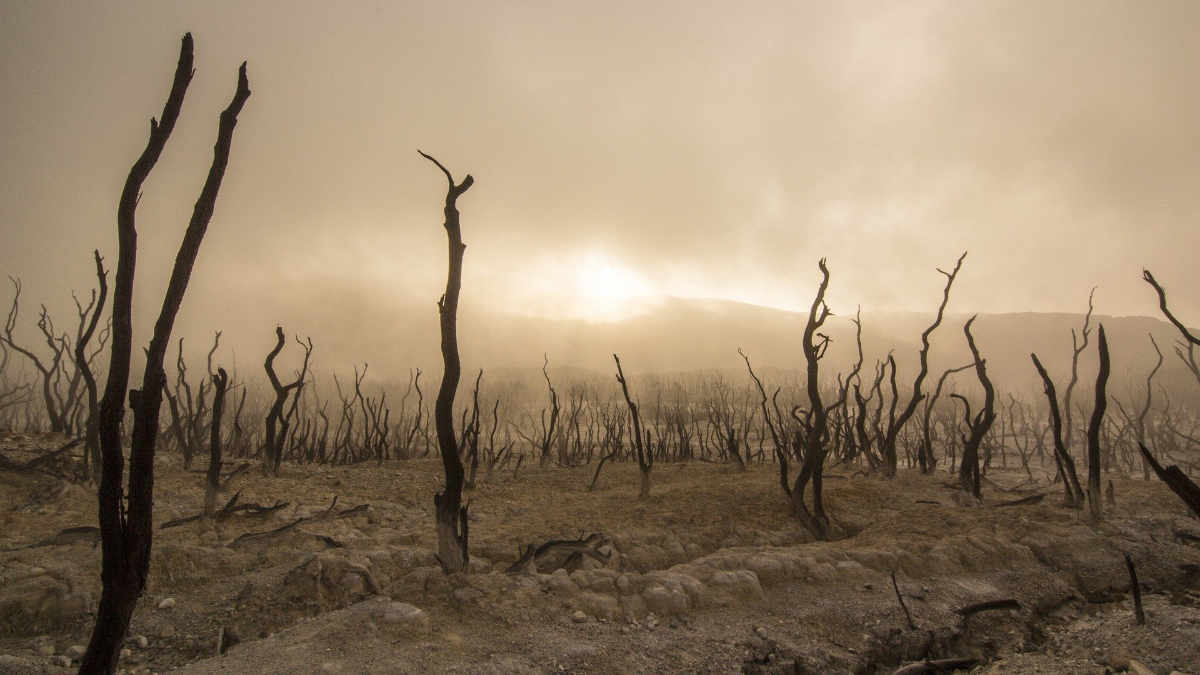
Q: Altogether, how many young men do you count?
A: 0